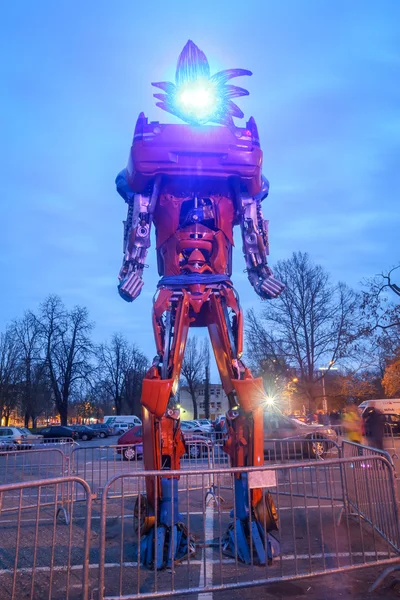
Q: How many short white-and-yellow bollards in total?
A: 0